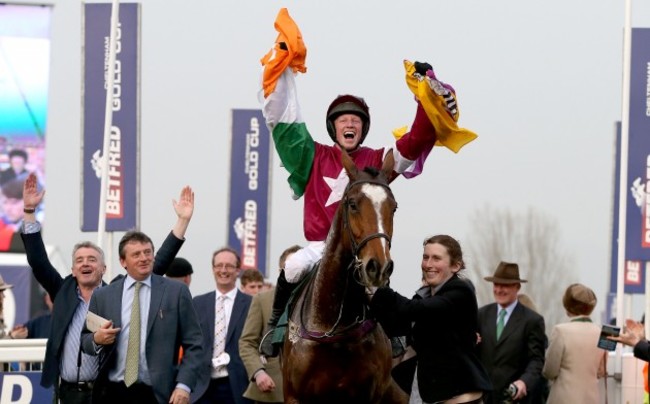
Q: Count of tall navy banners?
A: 4